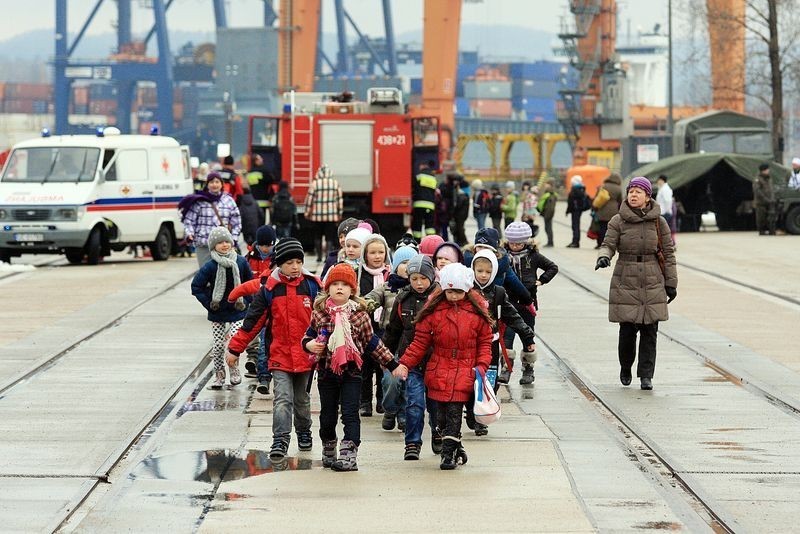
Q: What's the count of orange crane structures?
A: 4